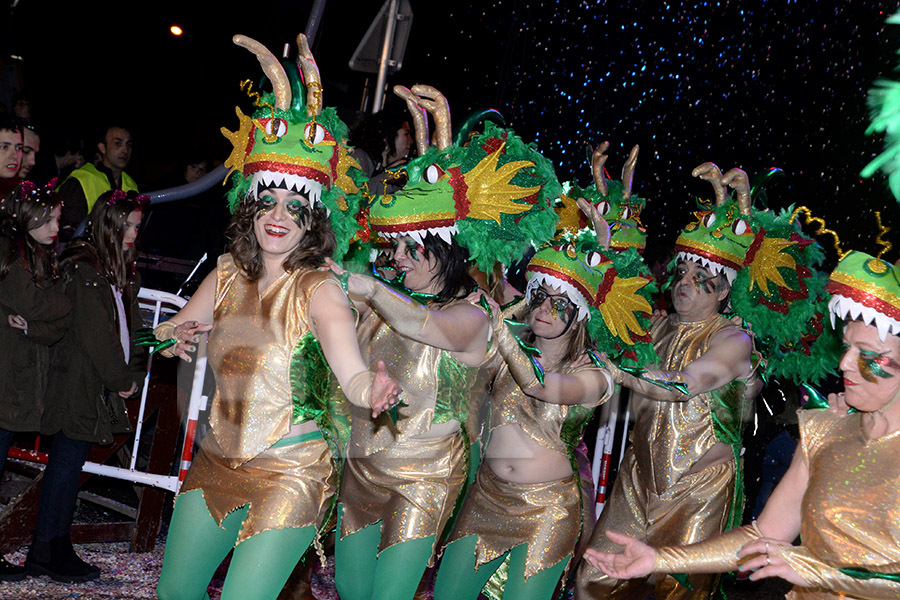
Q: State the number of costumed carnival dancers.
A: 6